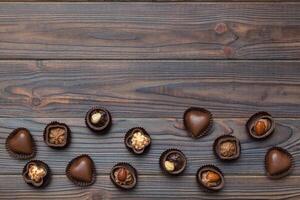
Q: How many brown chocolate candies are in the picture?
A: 13